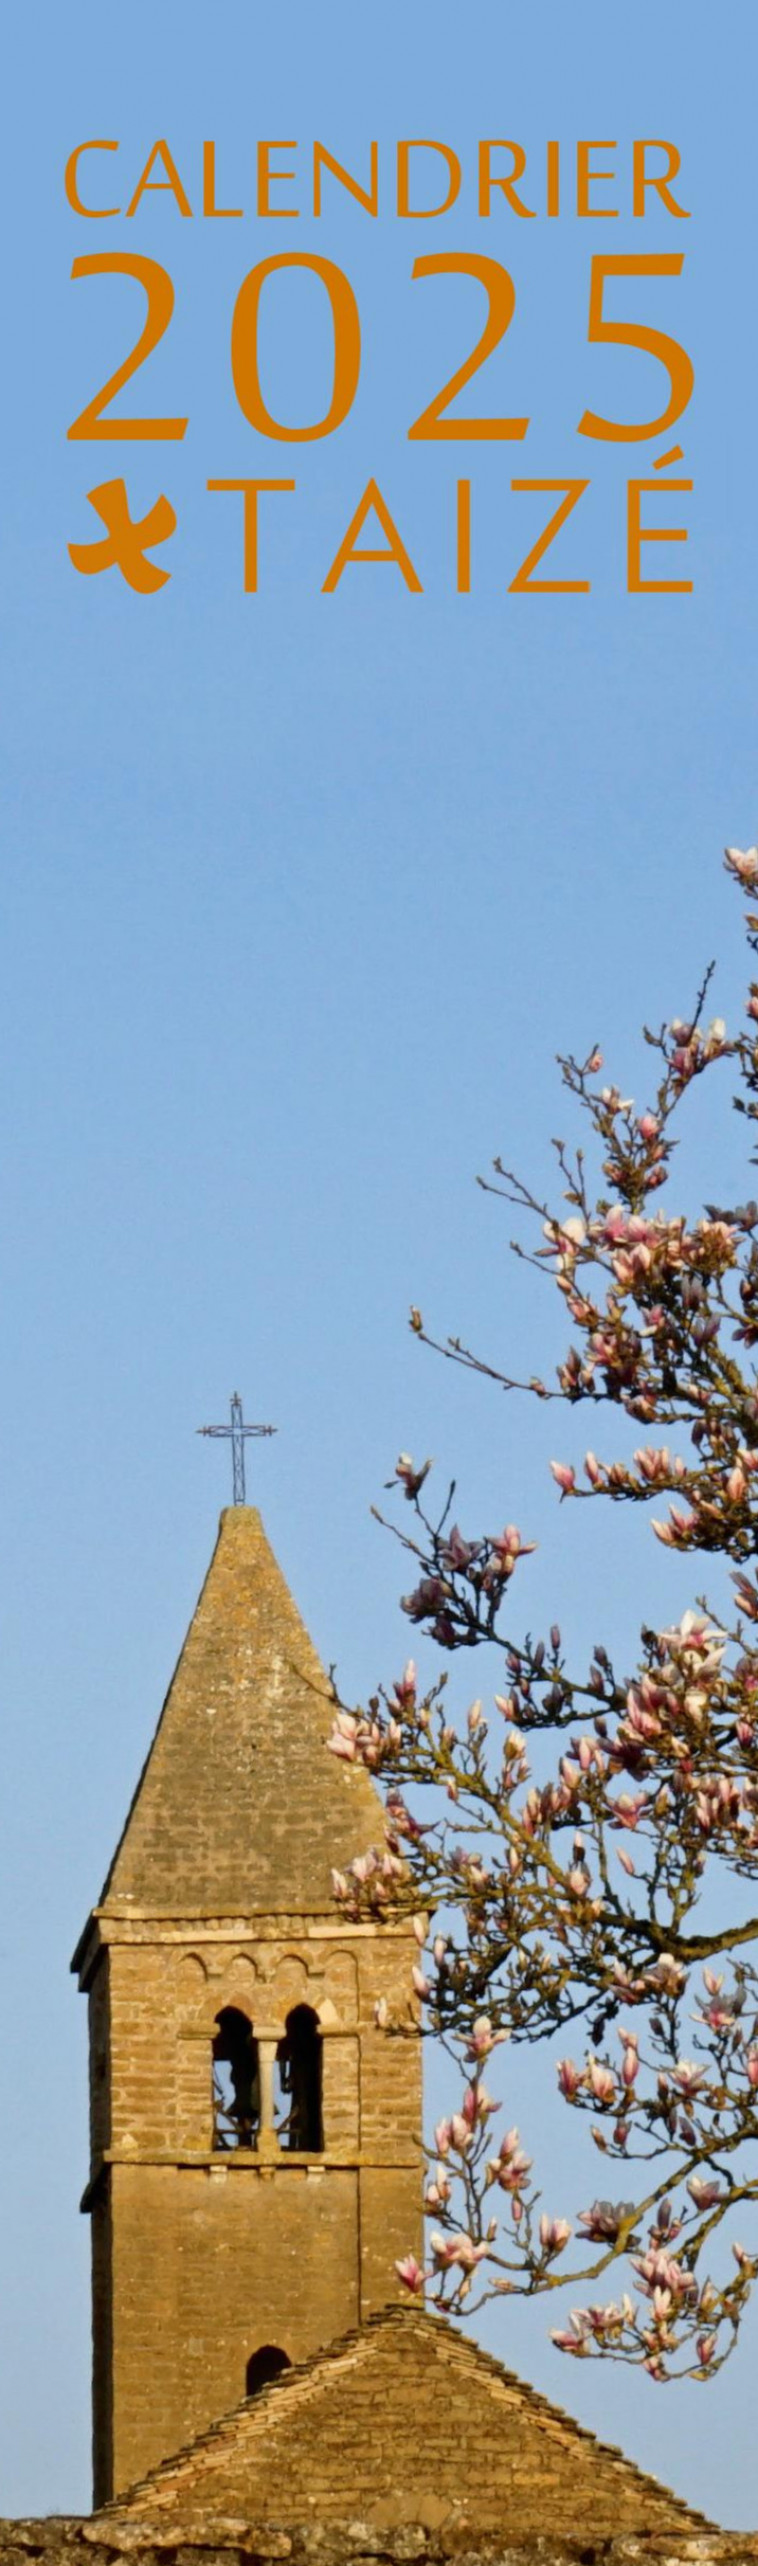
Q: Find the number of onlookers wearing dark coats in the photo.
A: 0